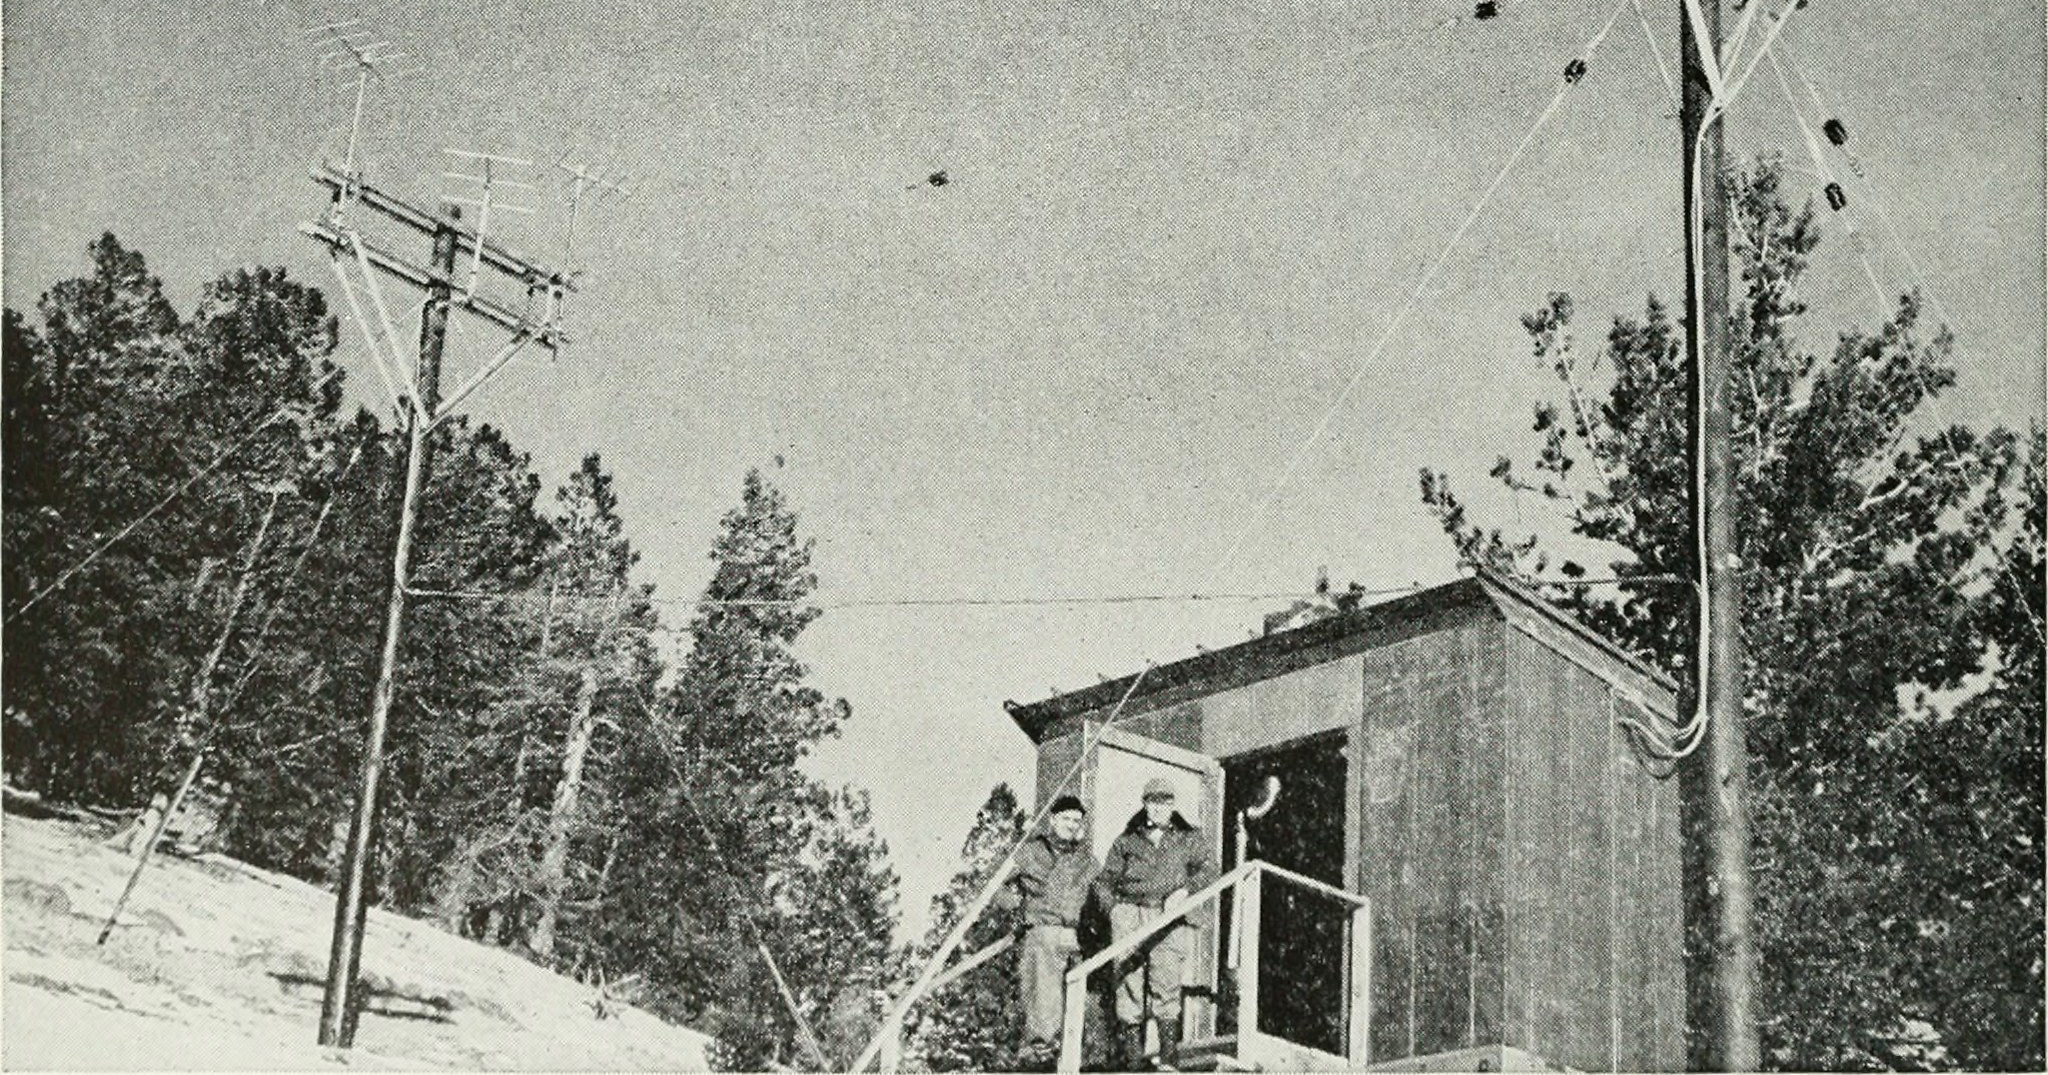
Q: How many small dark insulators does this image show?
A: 5